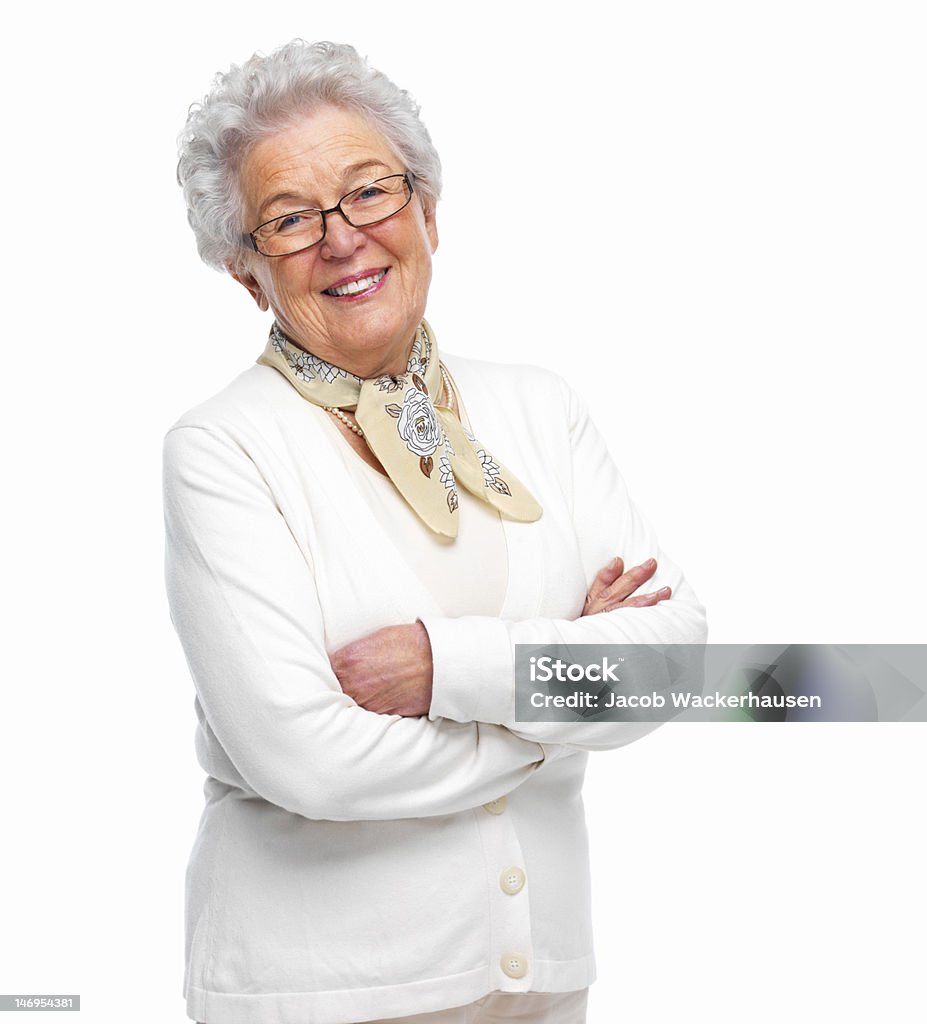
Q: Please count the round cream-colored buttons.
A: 3